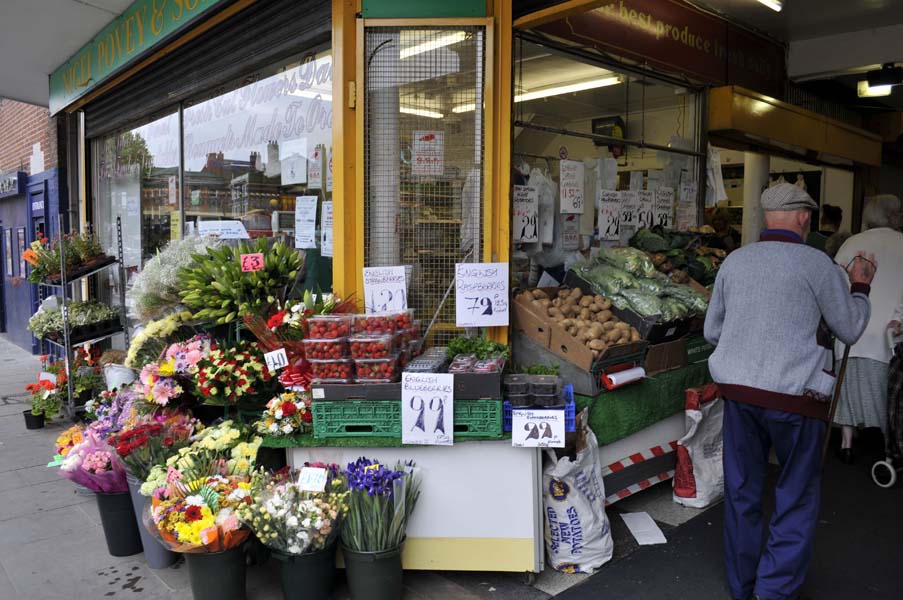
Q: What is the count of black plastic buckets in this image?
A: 4